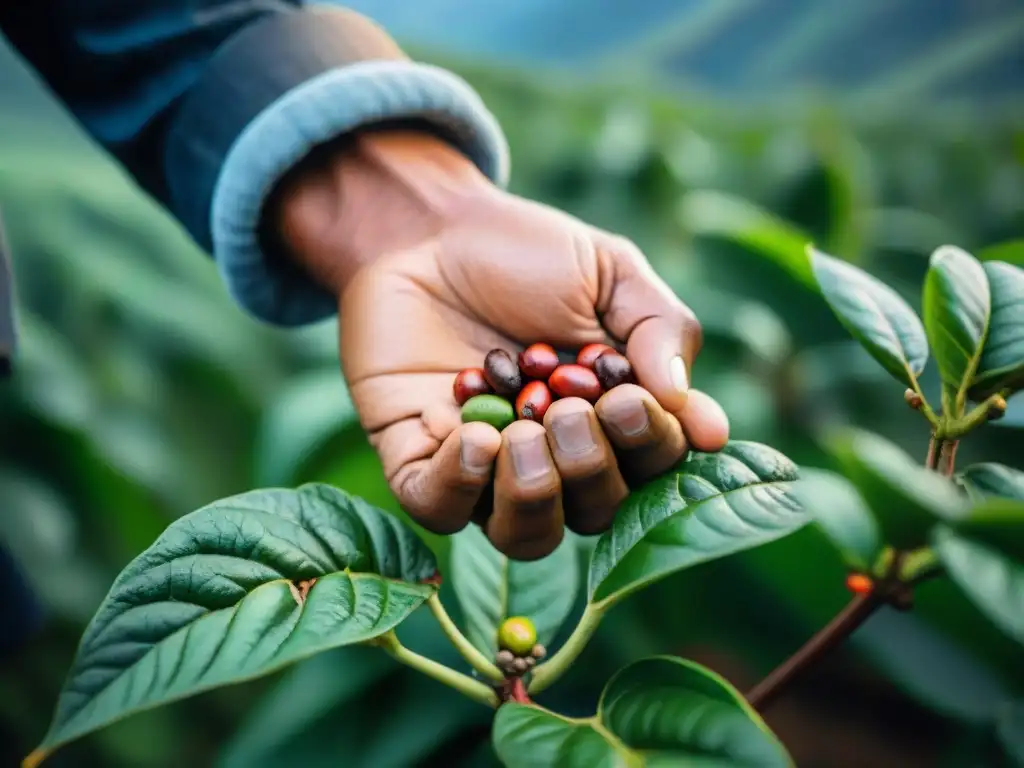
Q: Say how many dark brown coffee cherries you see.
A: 2